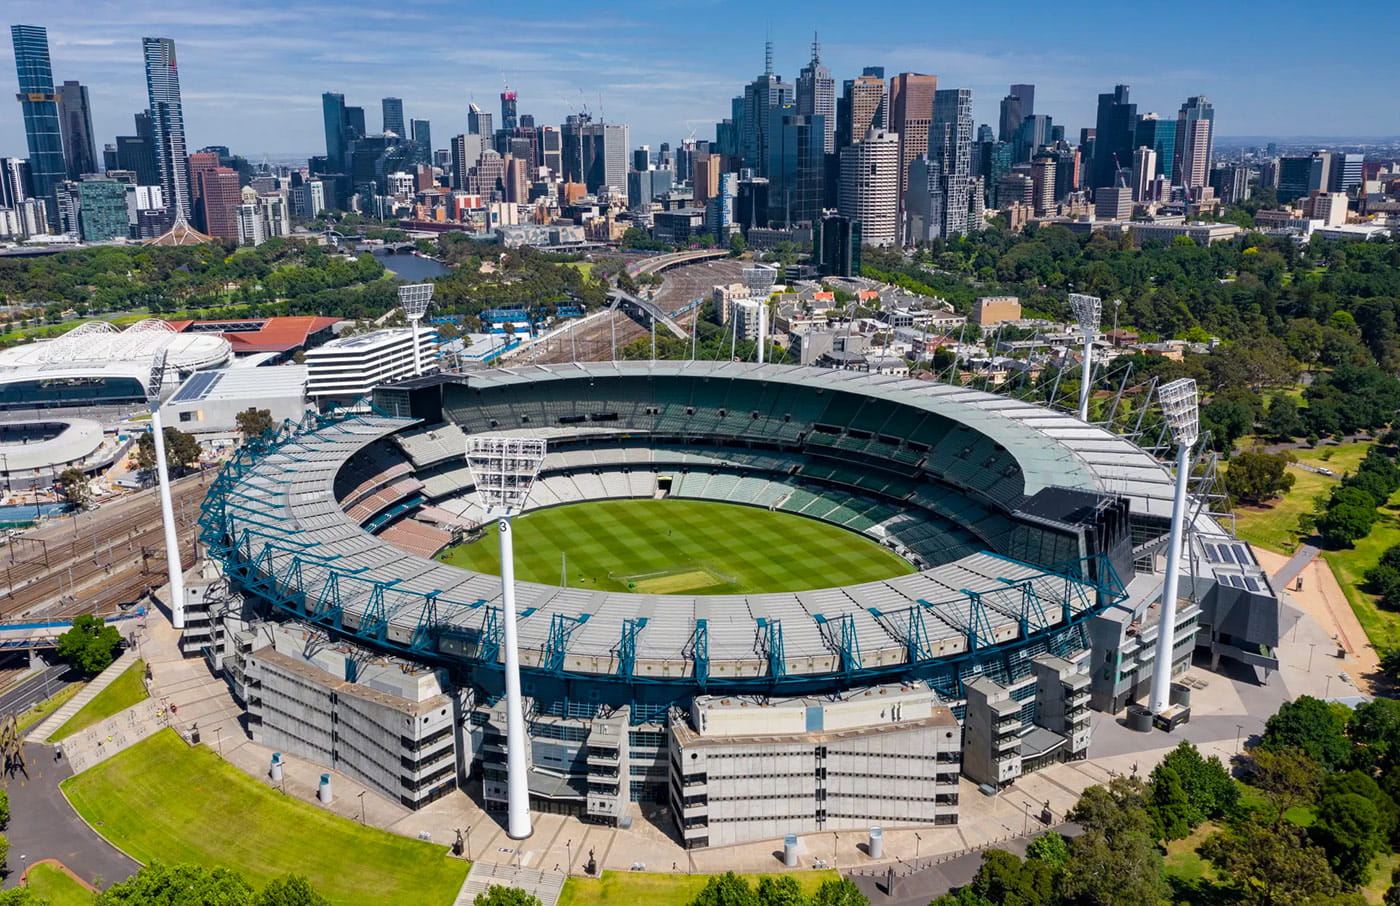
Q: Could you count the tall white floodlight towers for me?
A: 6